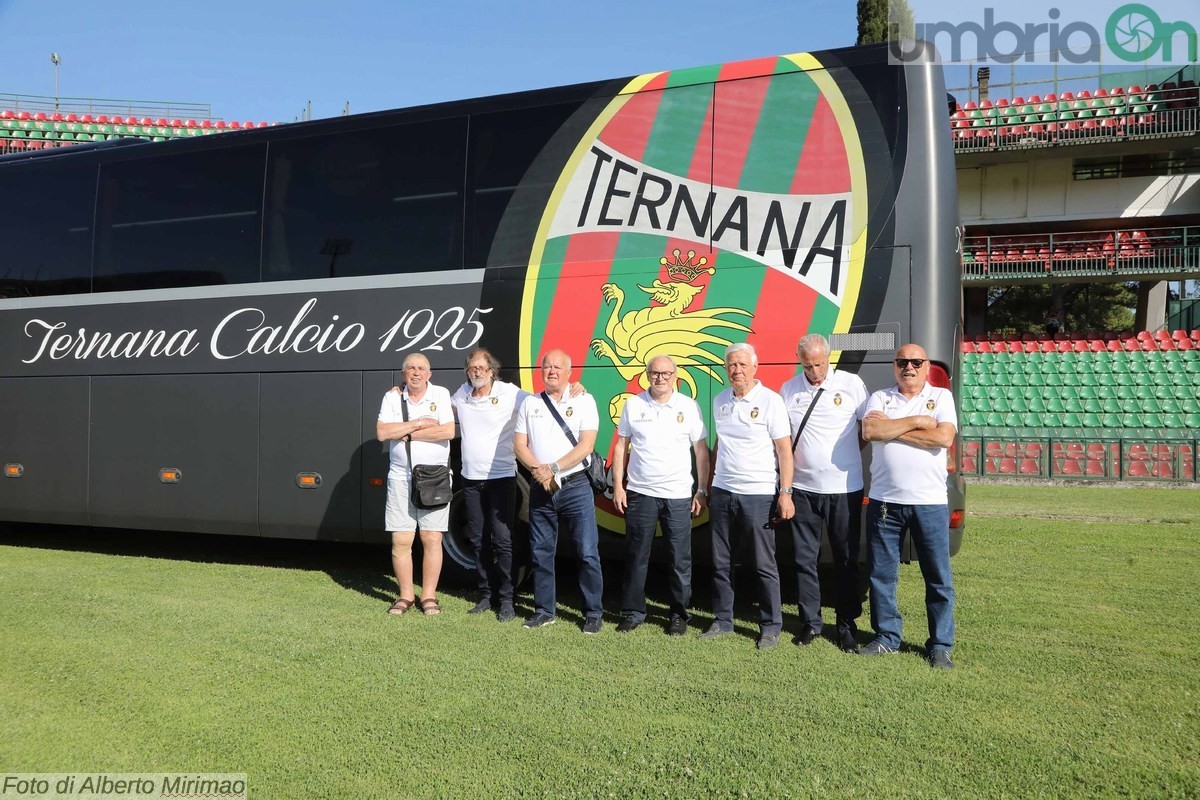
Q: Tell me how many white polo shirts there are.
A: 7